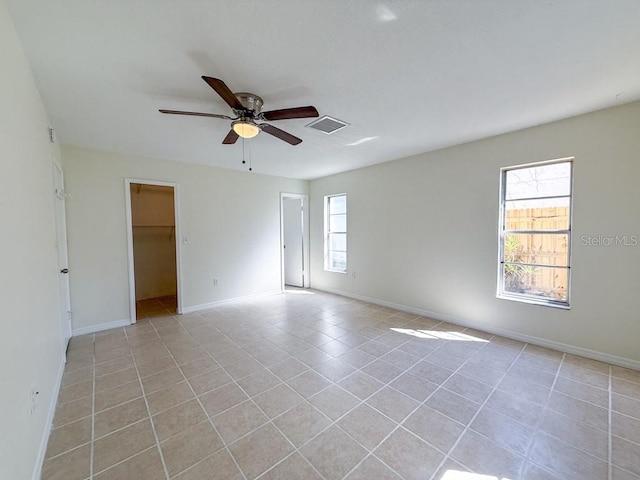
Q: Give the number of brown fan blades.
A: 5